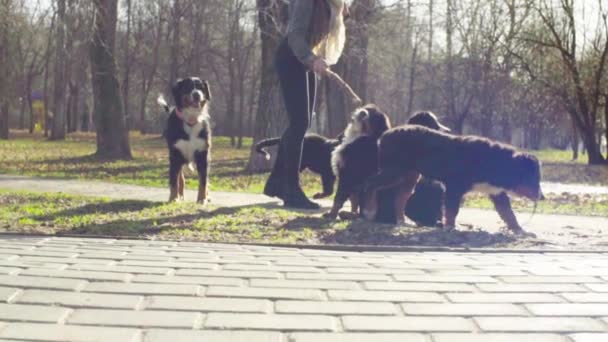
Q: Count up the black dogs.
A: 5